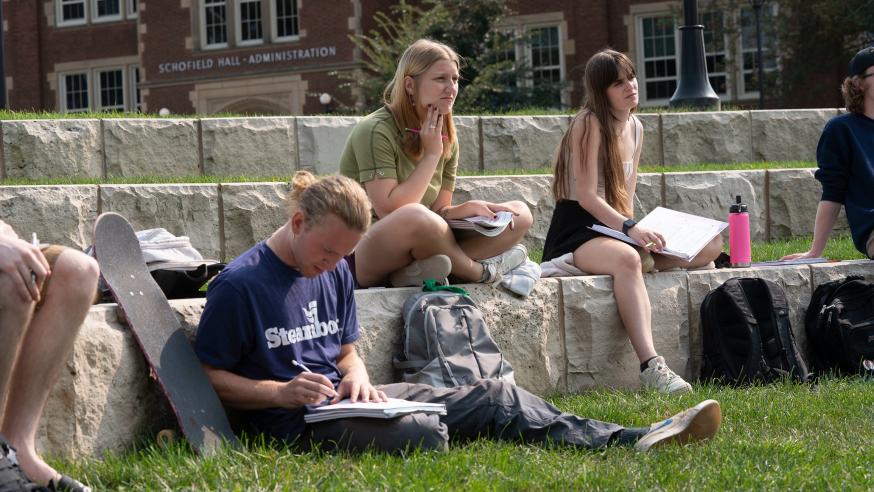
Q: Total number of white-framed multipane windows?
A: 14